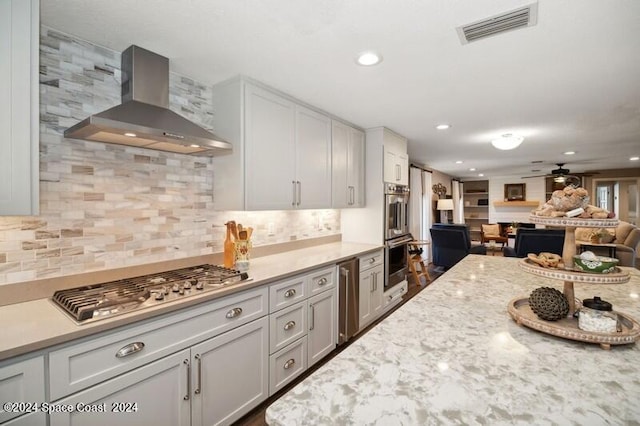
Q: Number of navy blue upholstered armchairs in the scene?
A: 2